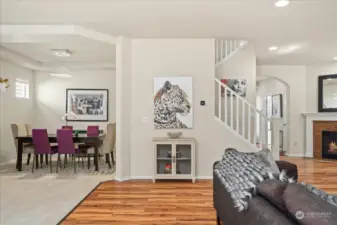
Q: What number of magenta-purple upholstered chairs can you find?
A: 4